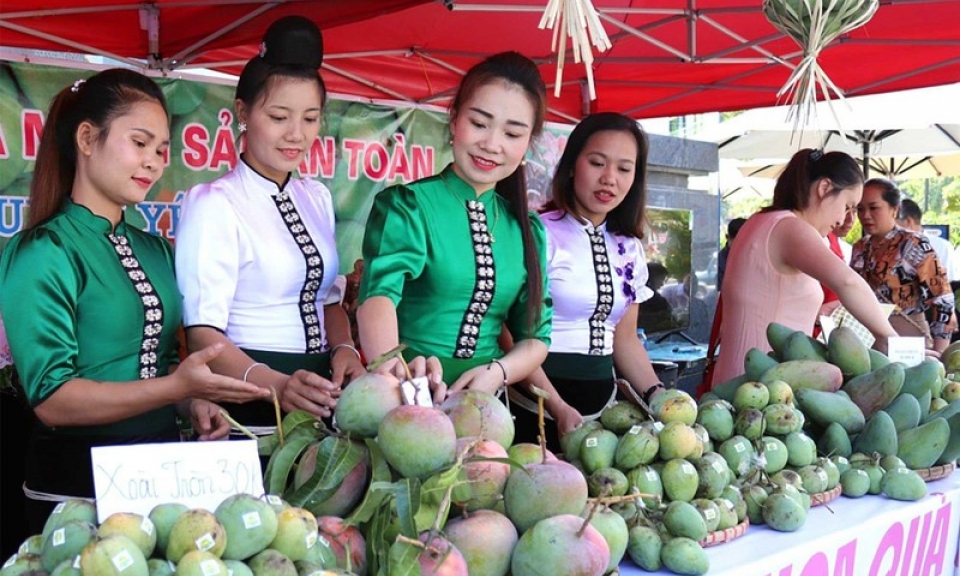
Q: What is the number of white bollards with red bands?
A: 0